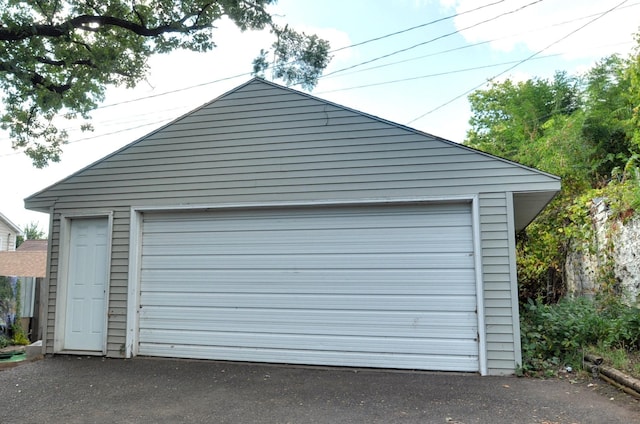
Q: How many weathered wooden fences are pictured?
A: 1